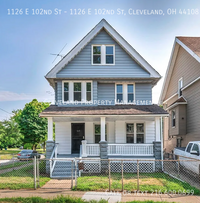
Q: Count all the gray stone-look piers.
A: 3